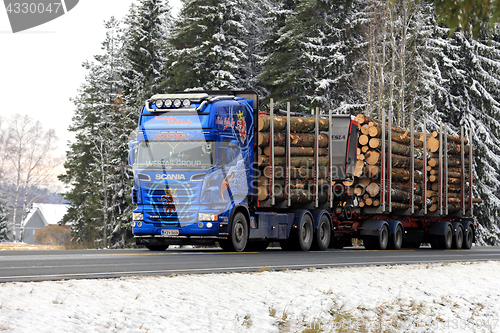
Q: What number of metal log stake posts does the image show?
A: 12